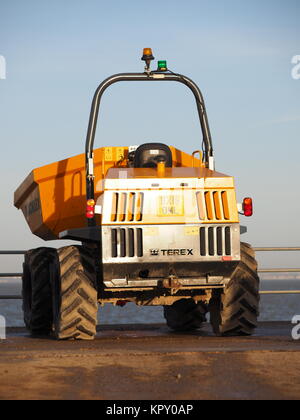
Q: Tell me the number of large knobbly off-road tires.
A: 4